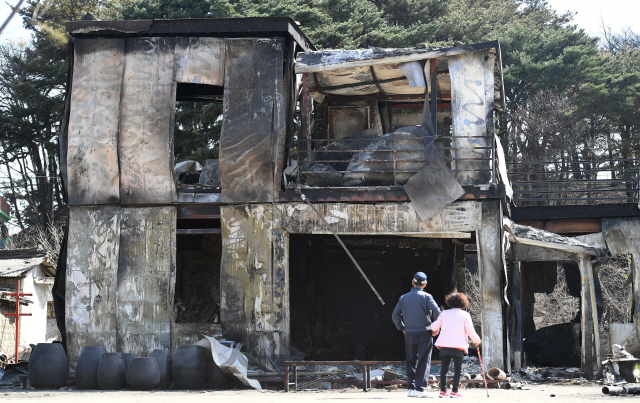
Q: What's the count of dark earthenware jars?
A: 8